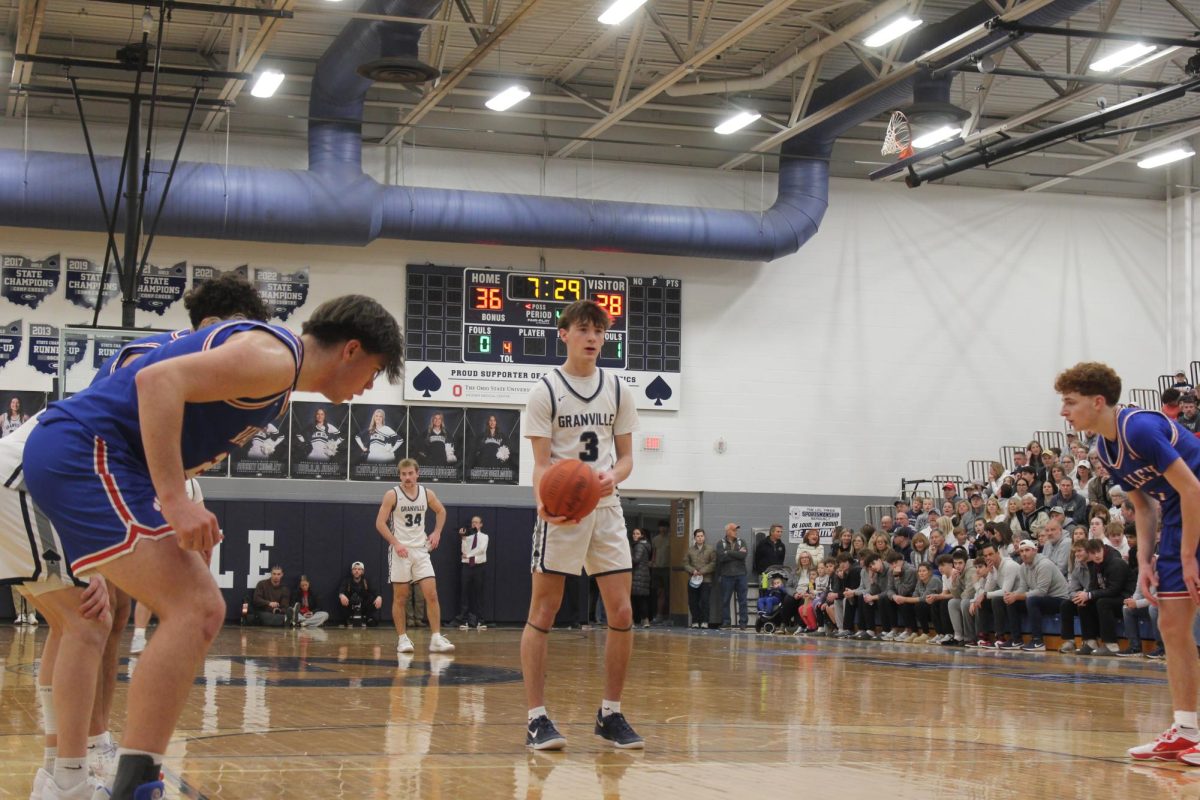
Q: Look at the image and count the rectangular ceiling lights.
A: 8